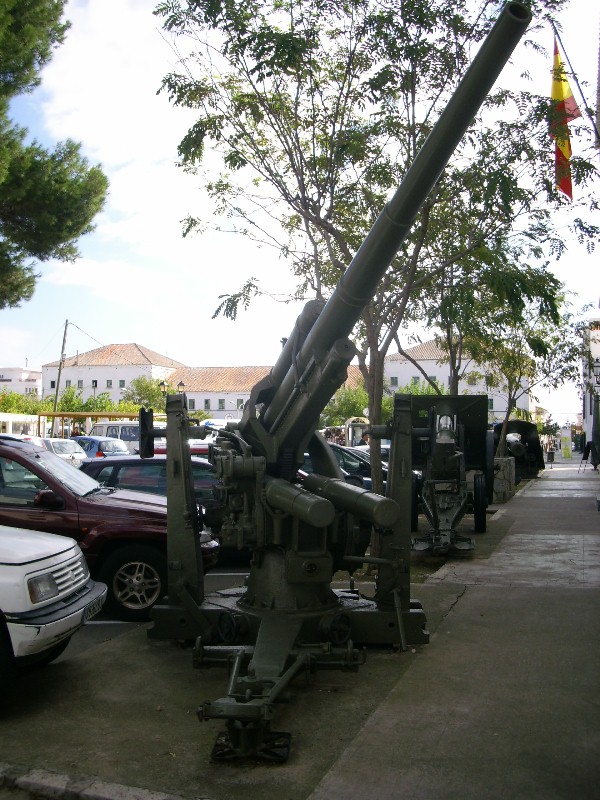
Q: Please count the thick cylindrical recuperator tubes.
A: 2